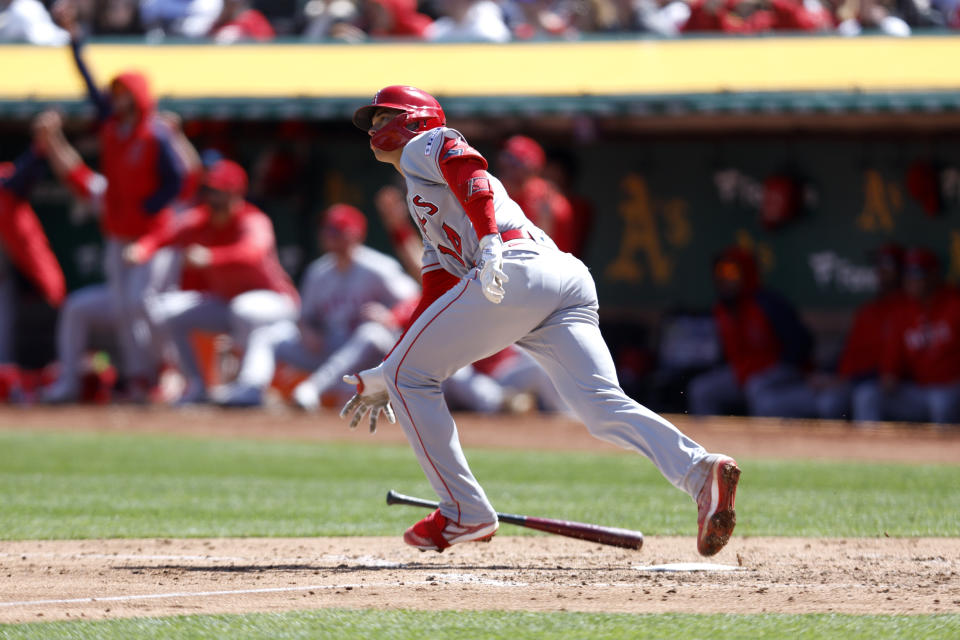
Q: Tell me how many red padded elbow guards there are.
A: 1